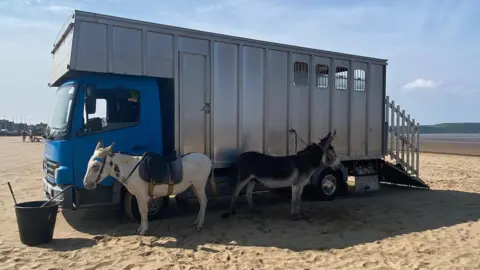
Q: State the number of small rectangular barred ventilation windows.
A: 4